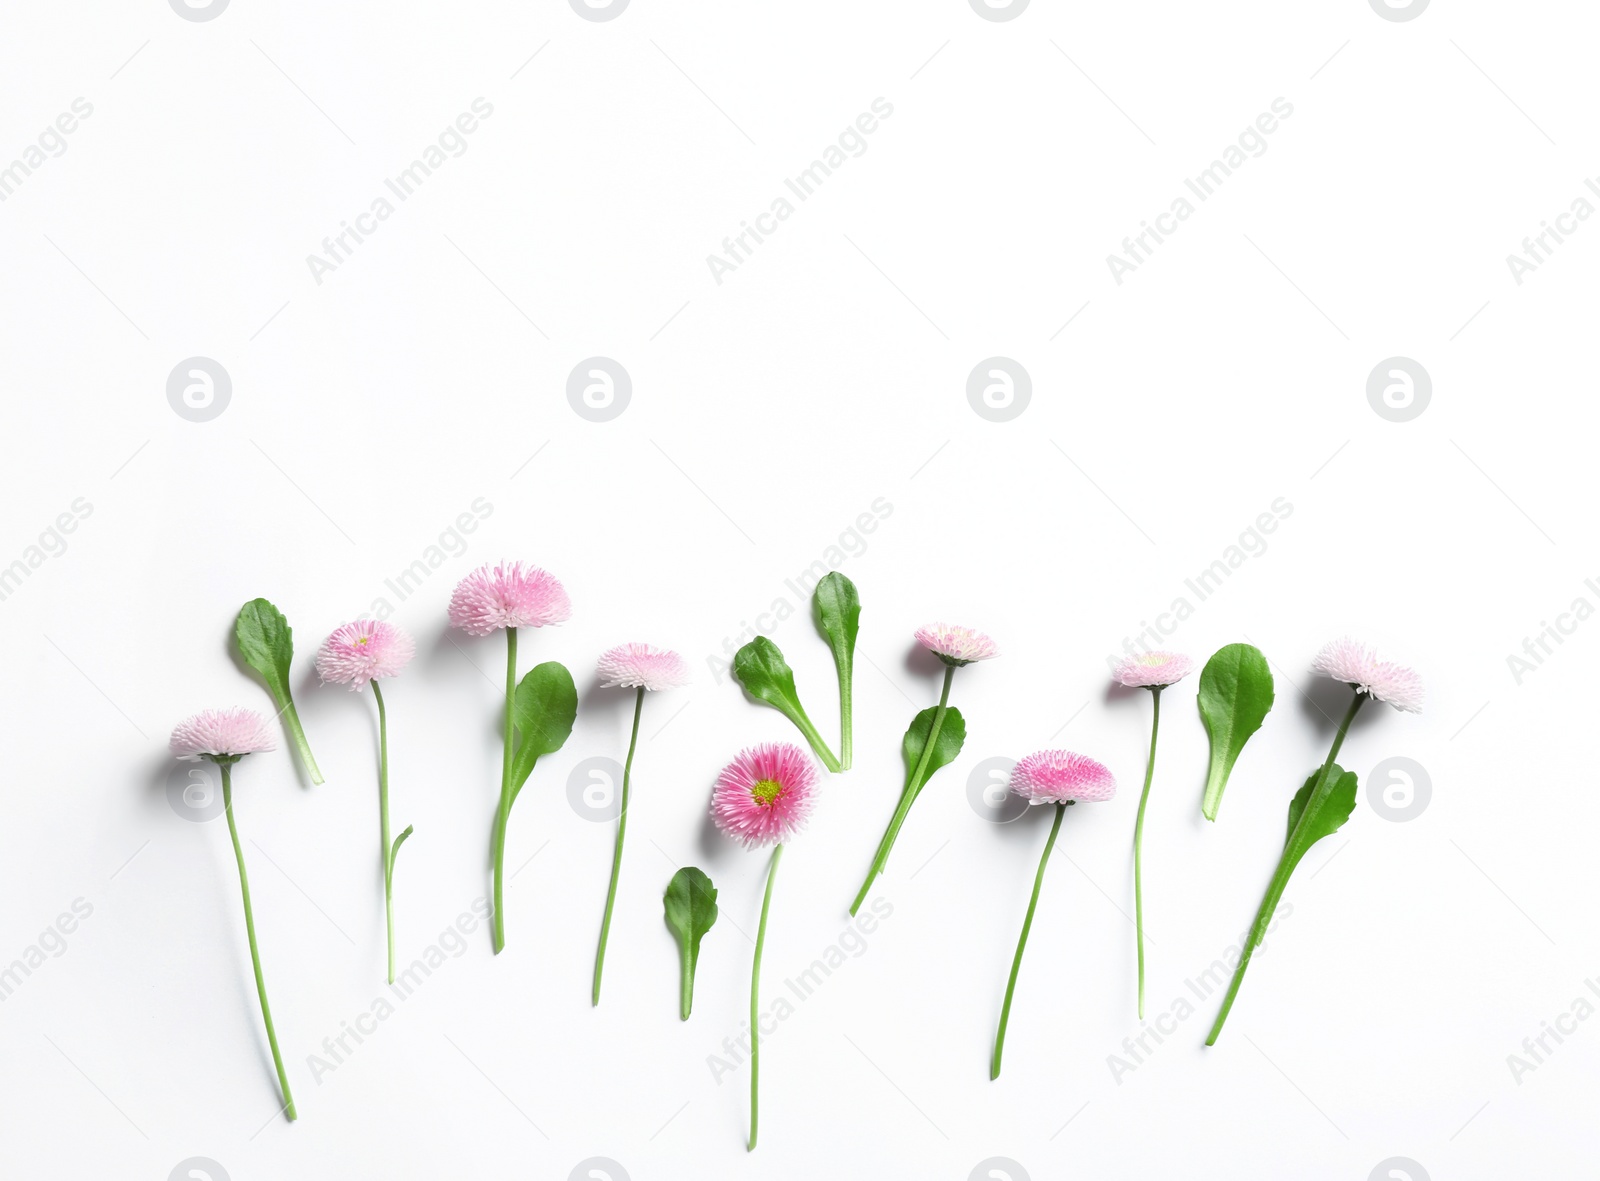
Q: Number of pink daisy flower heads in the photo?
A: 9